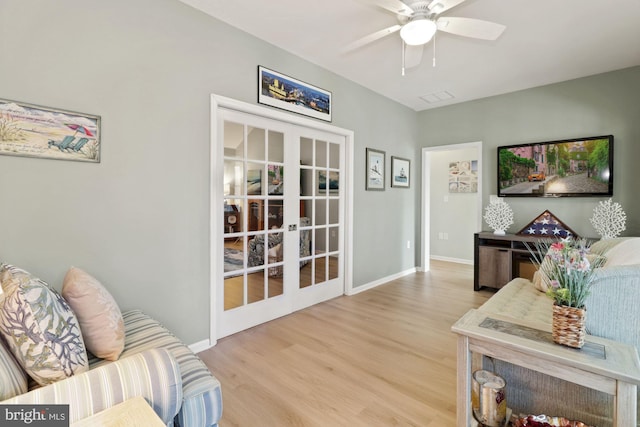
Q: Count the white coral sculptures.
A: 2